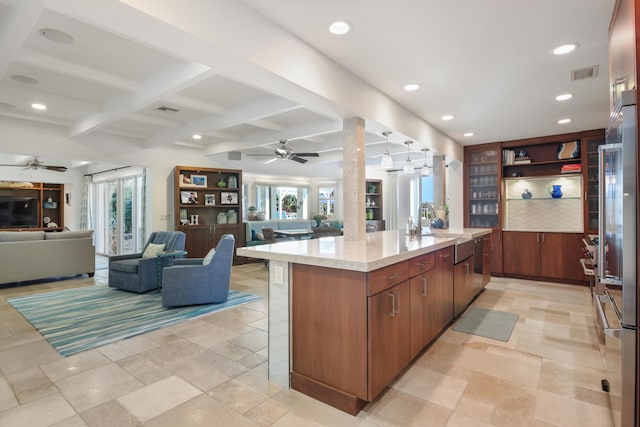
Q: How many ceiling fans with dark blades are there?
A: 2